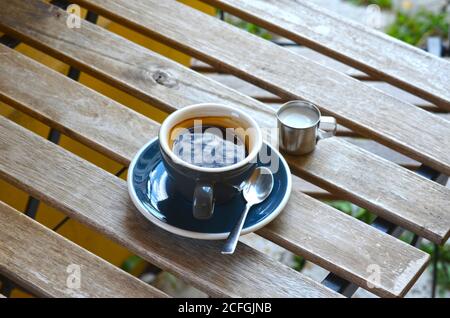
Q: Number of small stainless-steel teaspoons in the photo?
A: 1